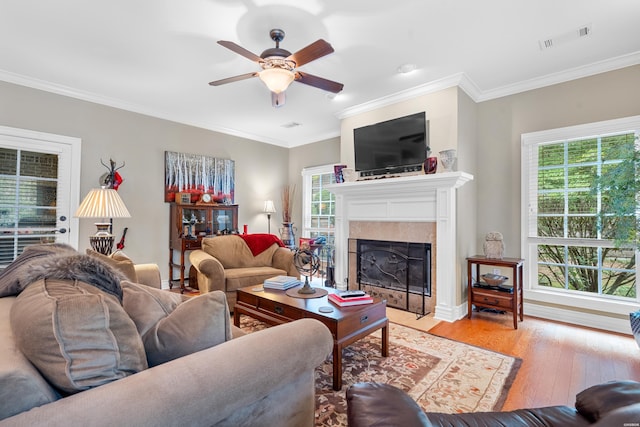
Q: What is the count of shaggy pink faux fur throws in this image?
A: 0